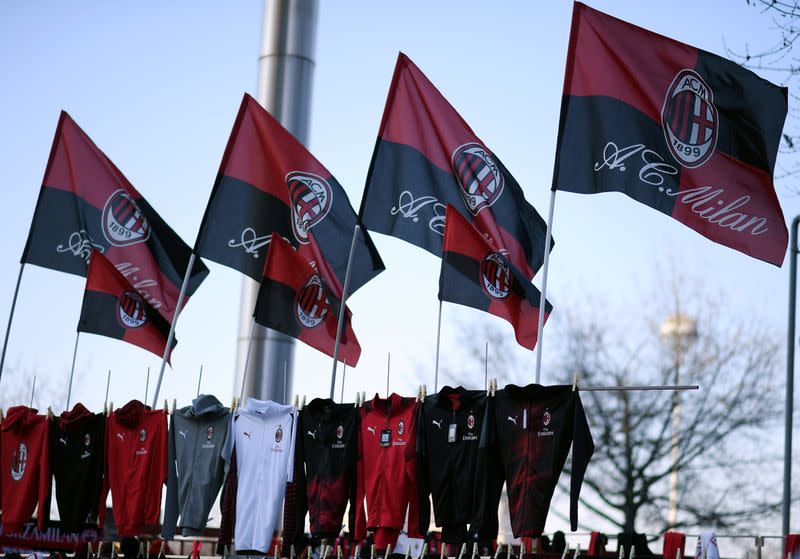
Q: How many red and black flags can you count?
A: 7